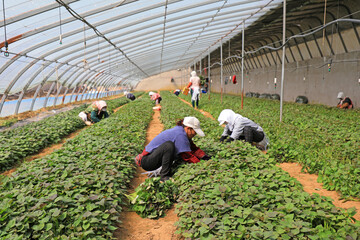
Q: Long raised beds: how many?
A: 4